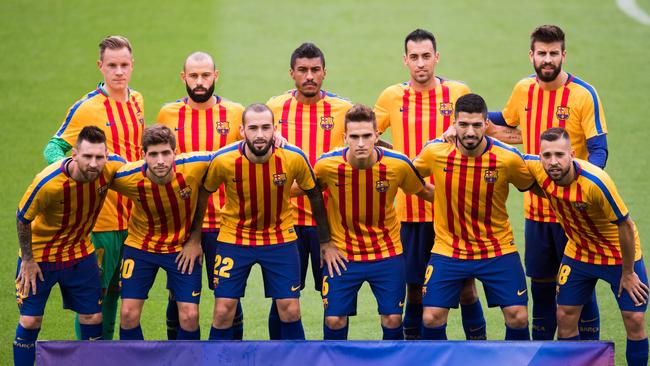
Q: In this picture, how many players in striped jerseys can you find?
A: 11